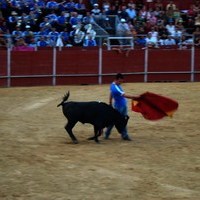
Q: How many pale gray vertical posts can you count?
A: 5